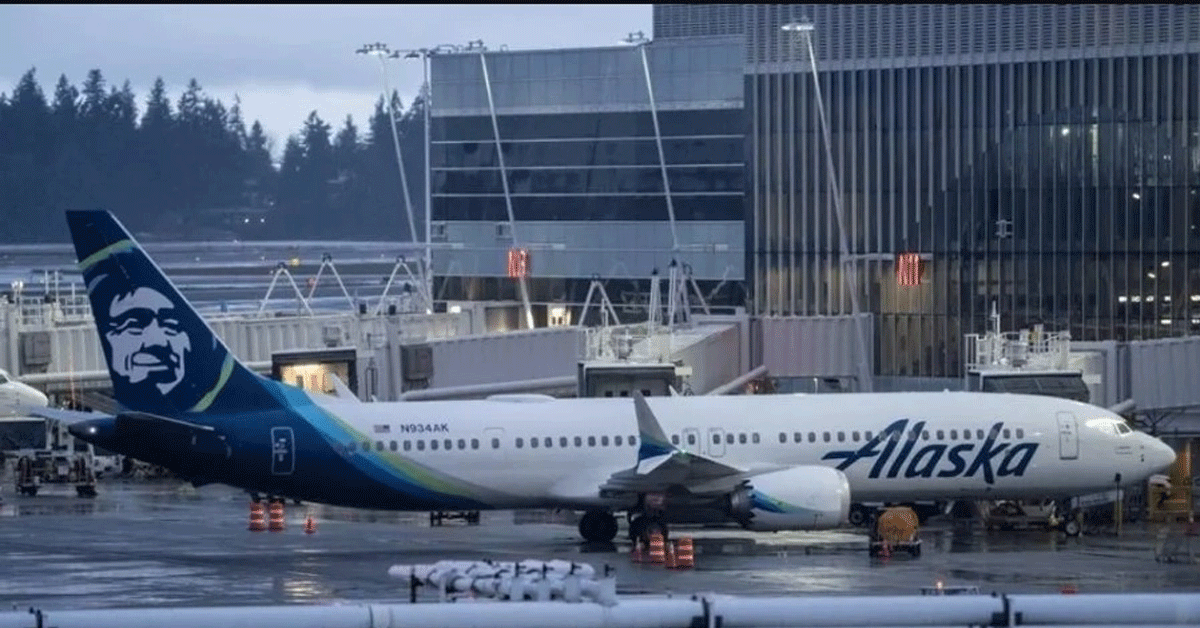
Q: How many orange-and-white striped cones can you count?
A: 4